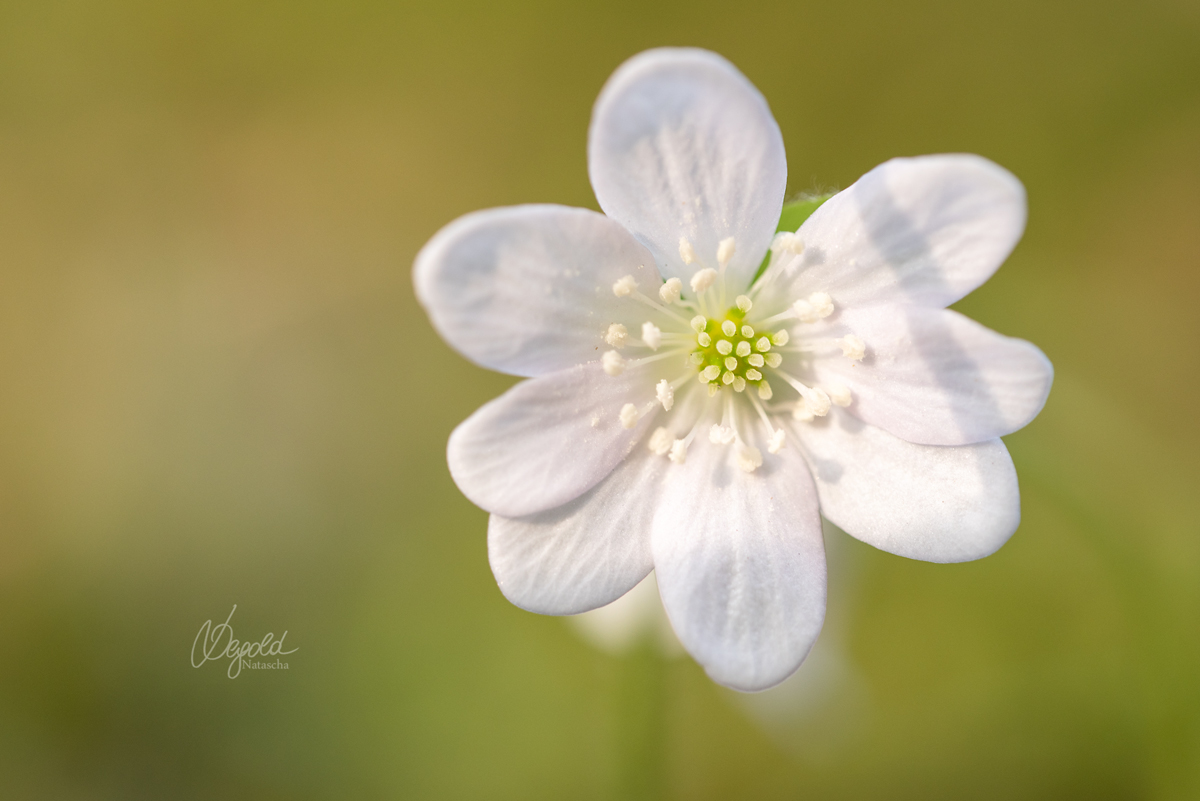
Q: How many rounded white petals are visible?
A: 8